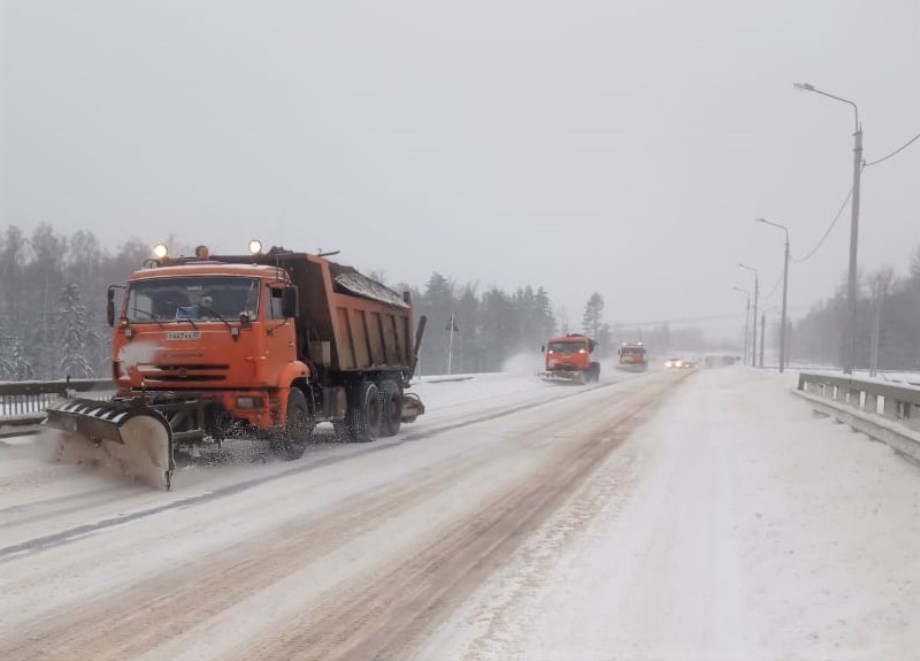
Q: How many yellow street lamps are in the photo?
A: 0